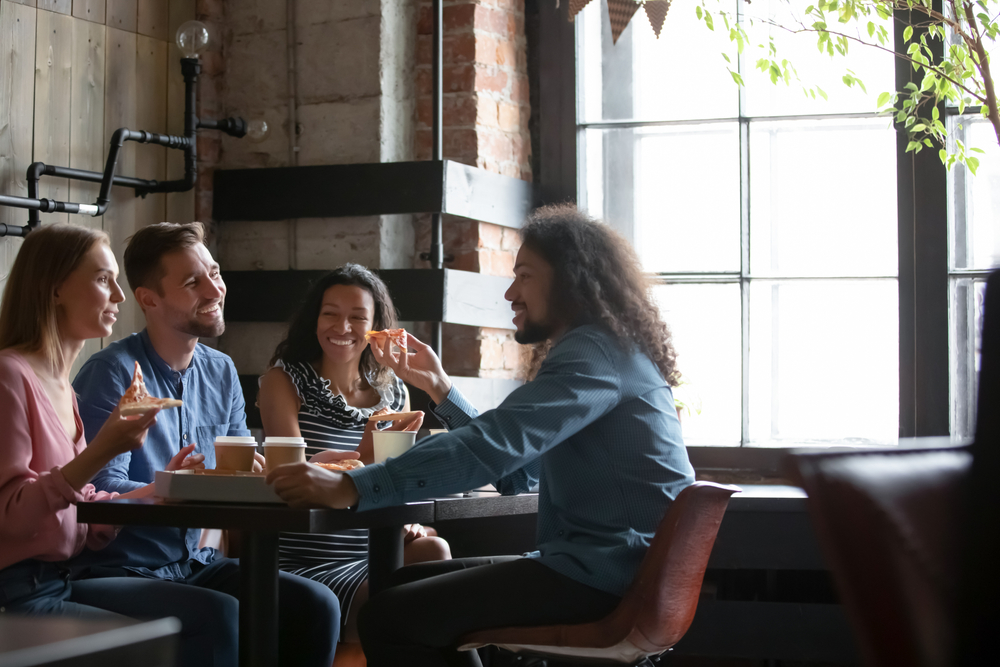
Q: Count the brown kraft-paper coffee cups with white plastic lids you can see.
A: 2